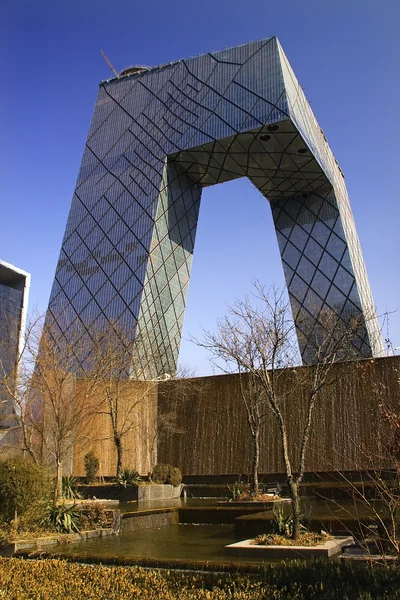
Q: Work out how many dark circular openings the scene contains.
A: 3